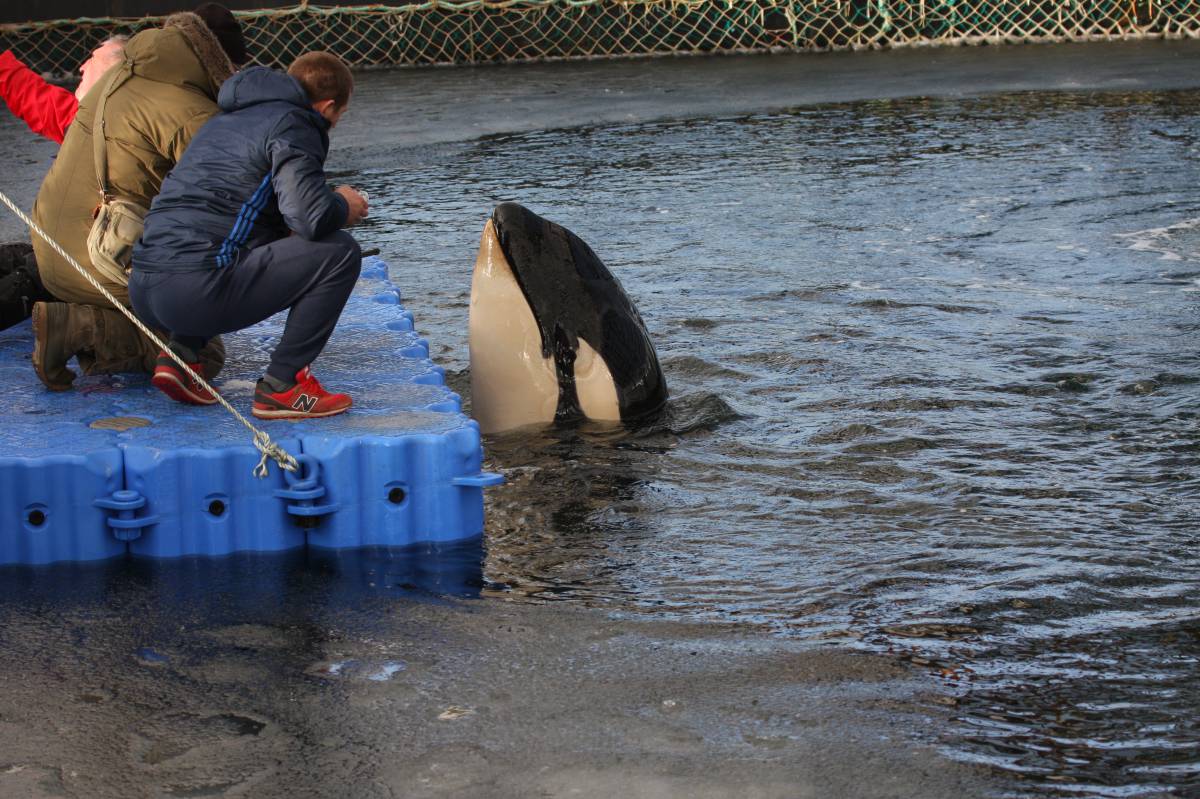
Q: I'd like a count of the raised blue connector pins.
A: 2